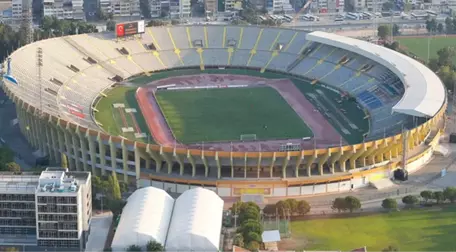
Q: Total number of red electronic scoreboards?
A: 1